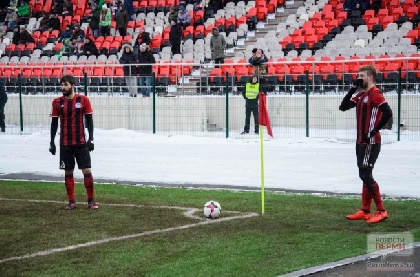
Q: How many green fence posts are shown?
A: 6